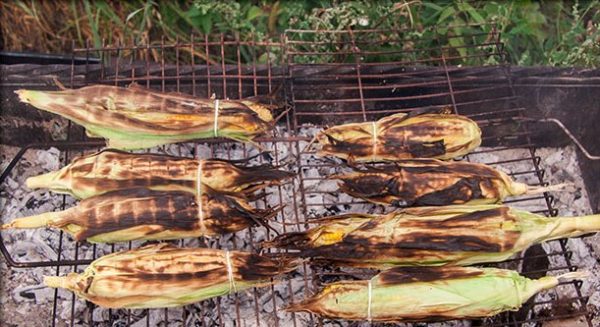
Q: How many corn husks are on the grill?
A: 8